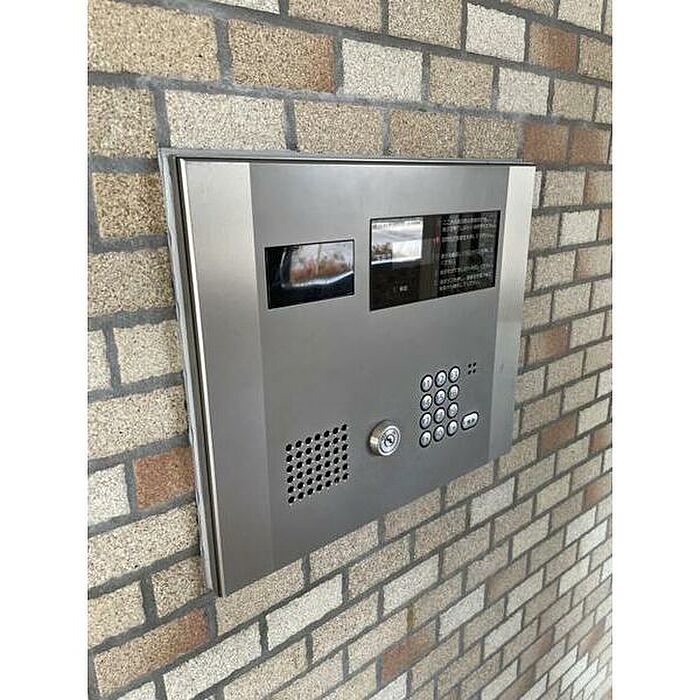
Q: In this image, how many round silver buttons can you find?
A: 12